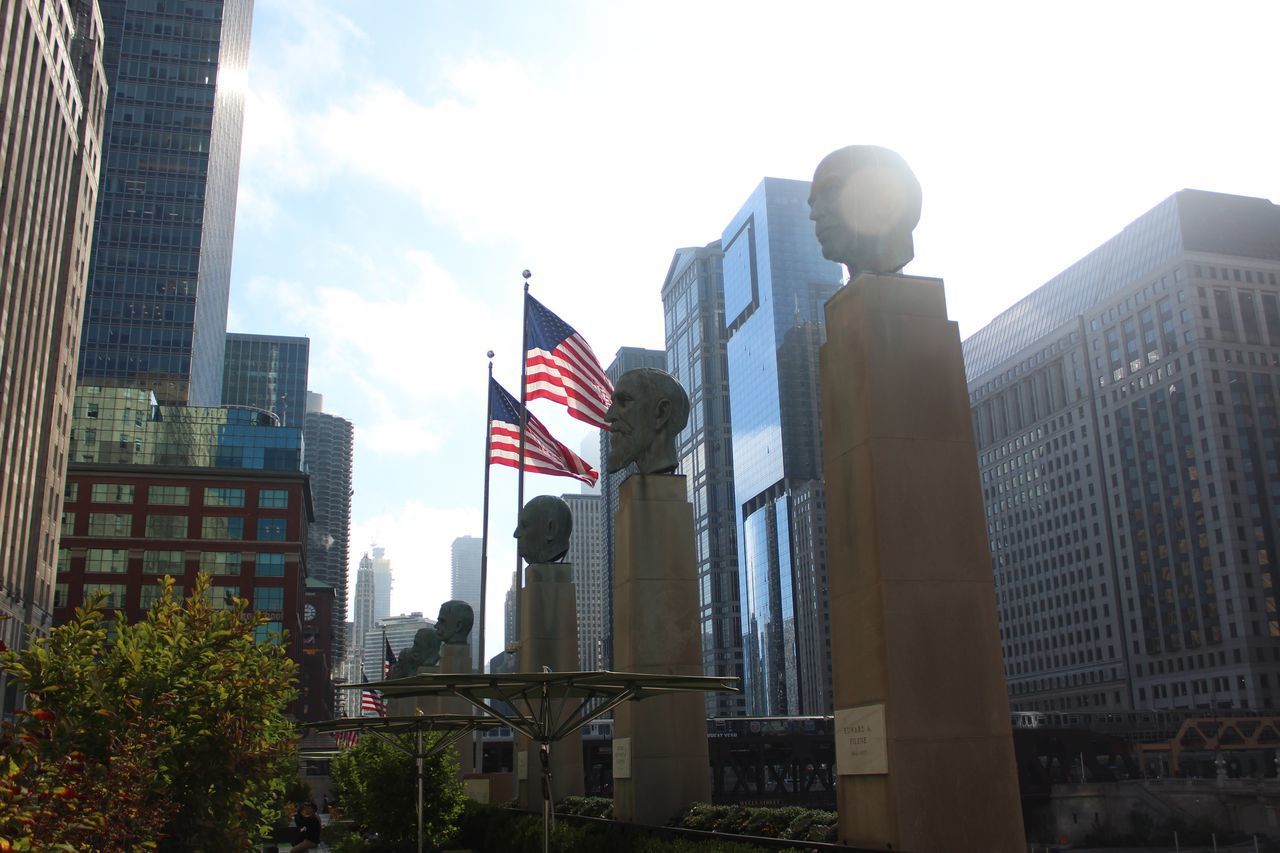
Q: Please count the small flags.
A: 3